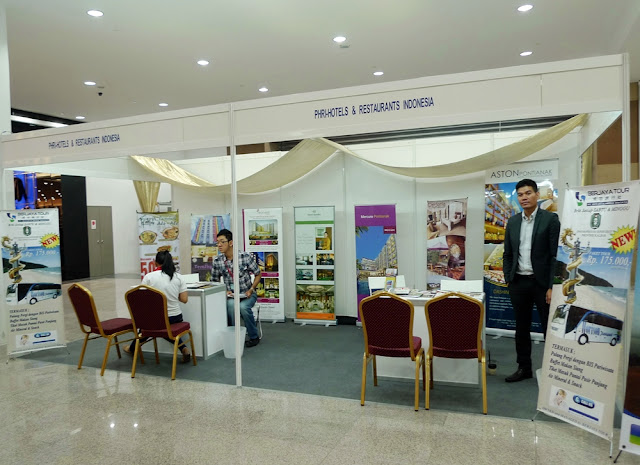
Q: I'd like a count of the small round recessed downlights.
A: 10